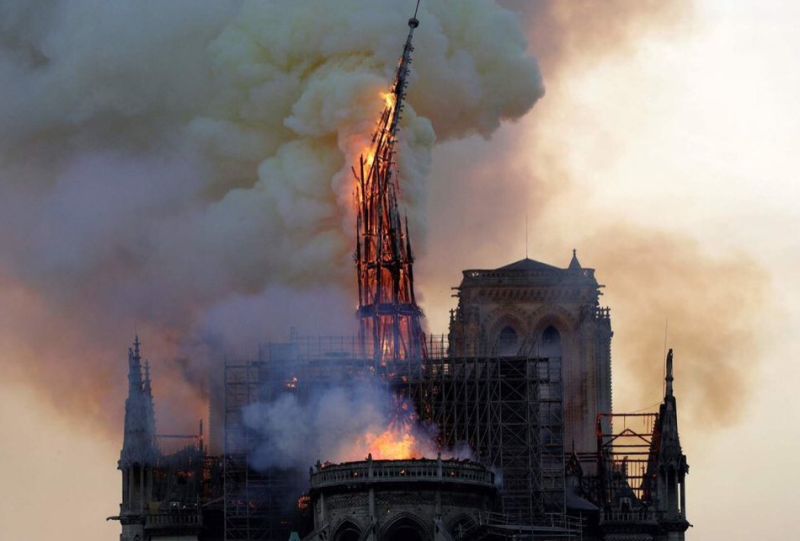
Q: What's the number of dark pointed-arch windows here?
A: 5